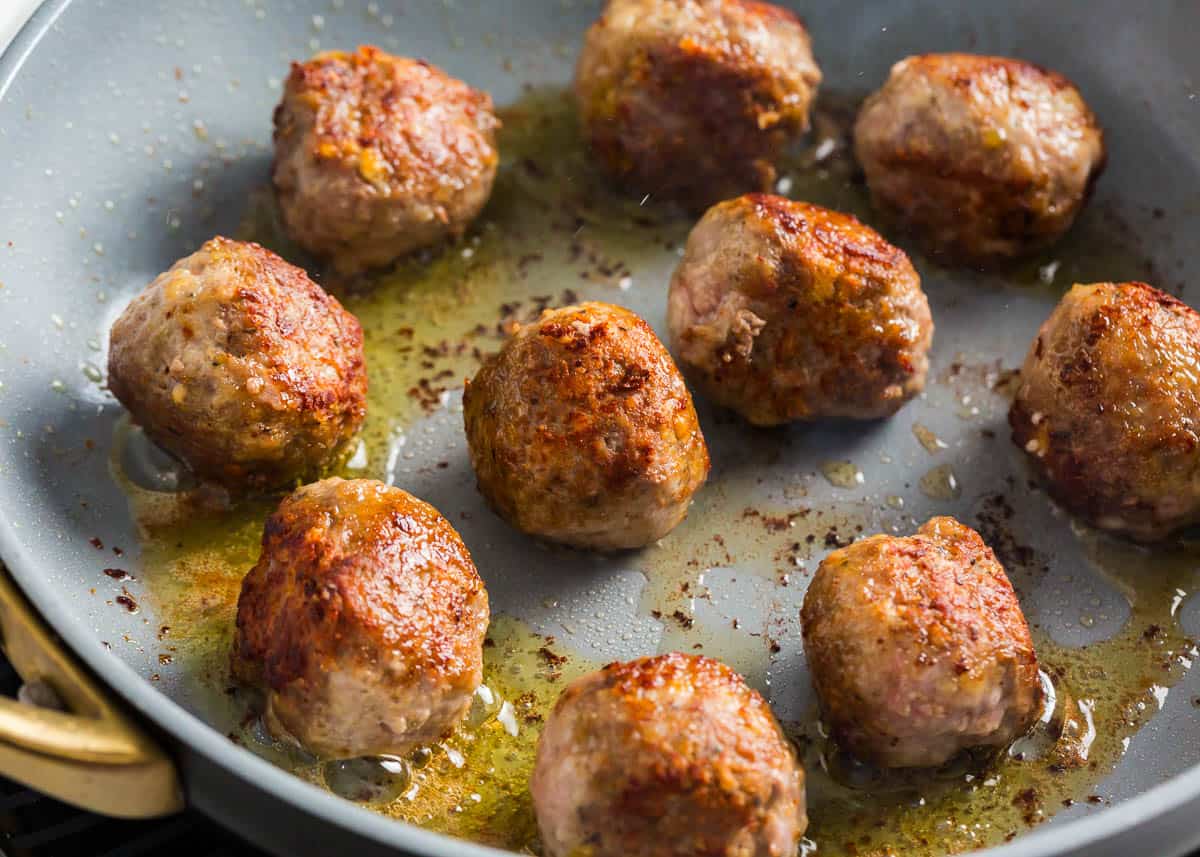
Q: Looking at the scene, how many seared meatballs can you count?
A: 10